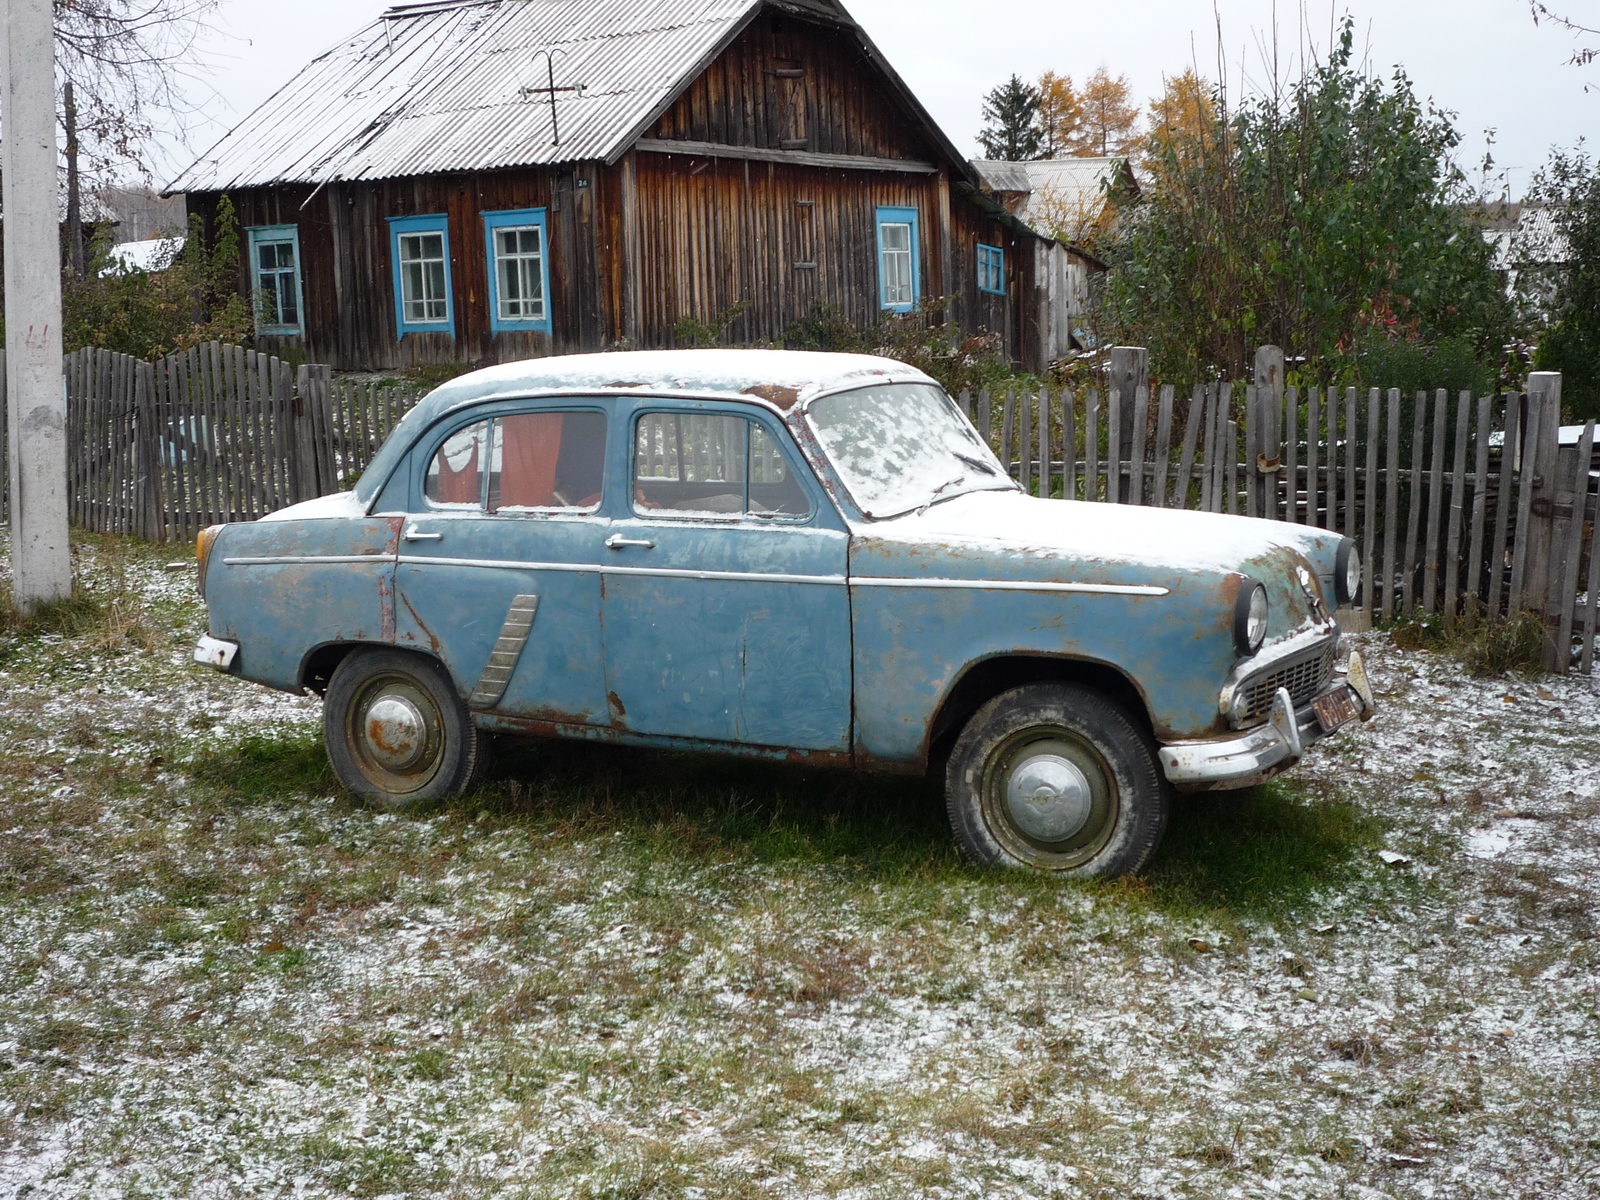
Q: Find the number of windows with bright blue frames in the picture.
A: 5